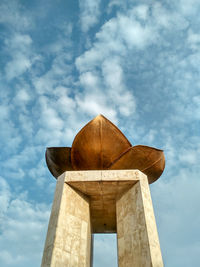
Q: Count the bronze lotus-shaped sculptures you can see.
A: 1